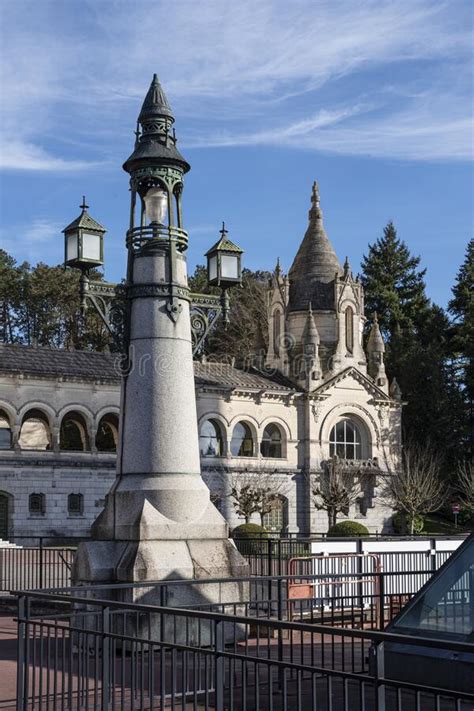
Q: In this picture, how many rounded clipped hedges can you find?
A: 2